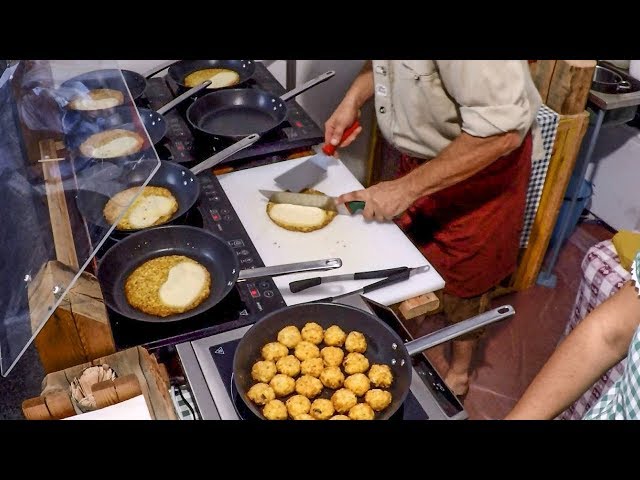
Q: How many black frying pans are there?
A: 7